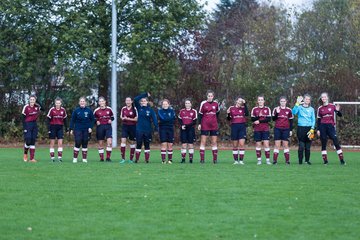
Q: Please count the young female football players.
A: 14